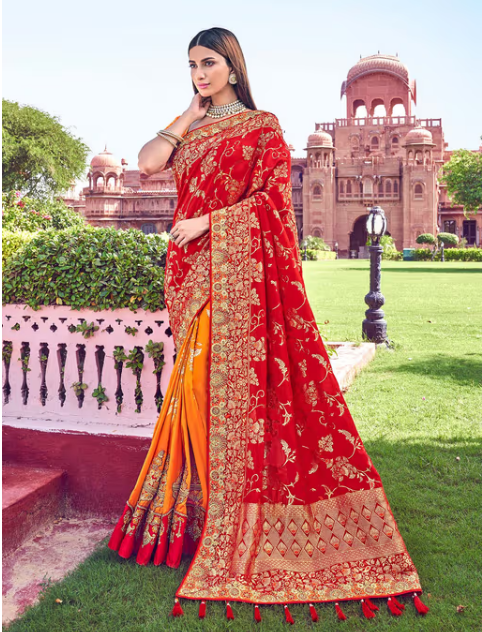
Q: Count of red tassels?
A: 12